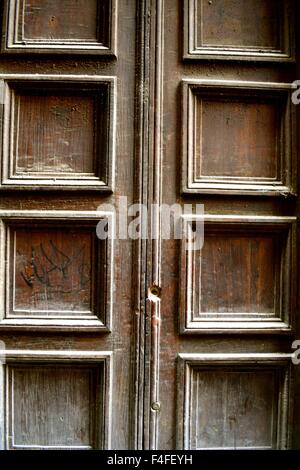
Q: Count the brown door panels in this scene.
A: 8